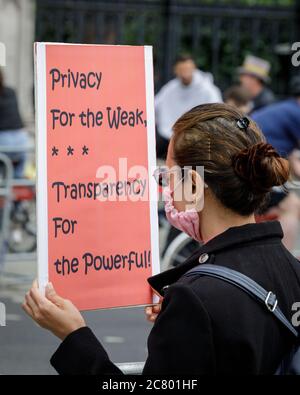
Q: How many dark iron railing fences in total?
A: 1